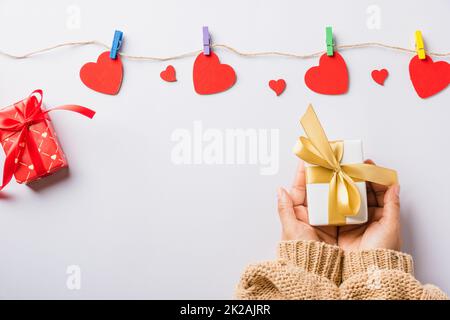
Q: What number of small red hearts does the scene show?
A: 3